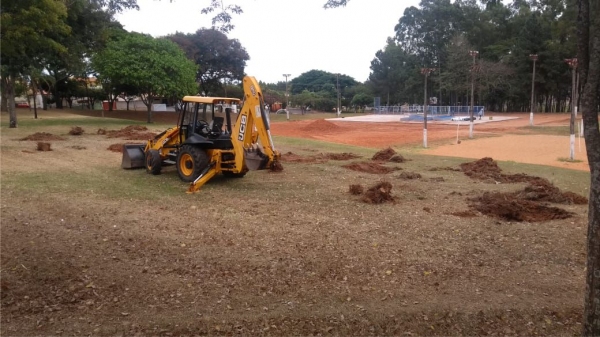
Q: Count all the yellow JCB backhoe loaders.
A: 1